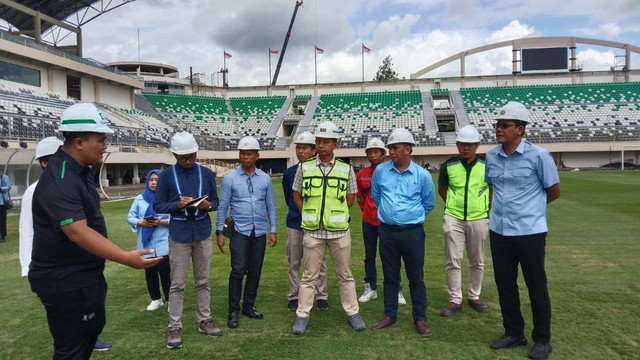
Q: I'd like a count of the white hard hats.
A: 10